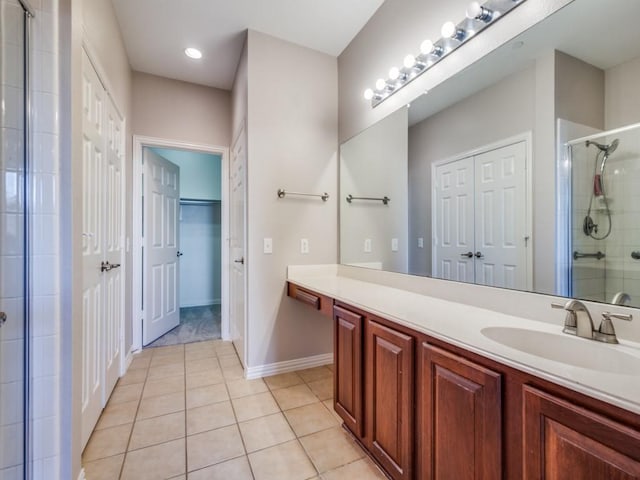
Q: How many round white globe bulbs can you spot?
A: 7